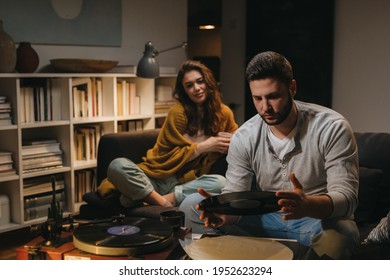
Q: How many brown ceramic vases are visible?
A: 2